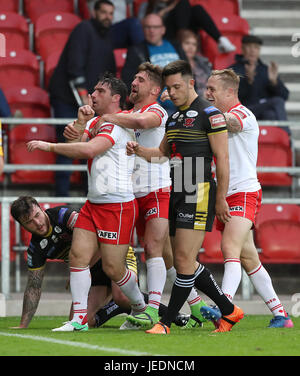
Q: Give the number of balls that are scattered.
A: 0